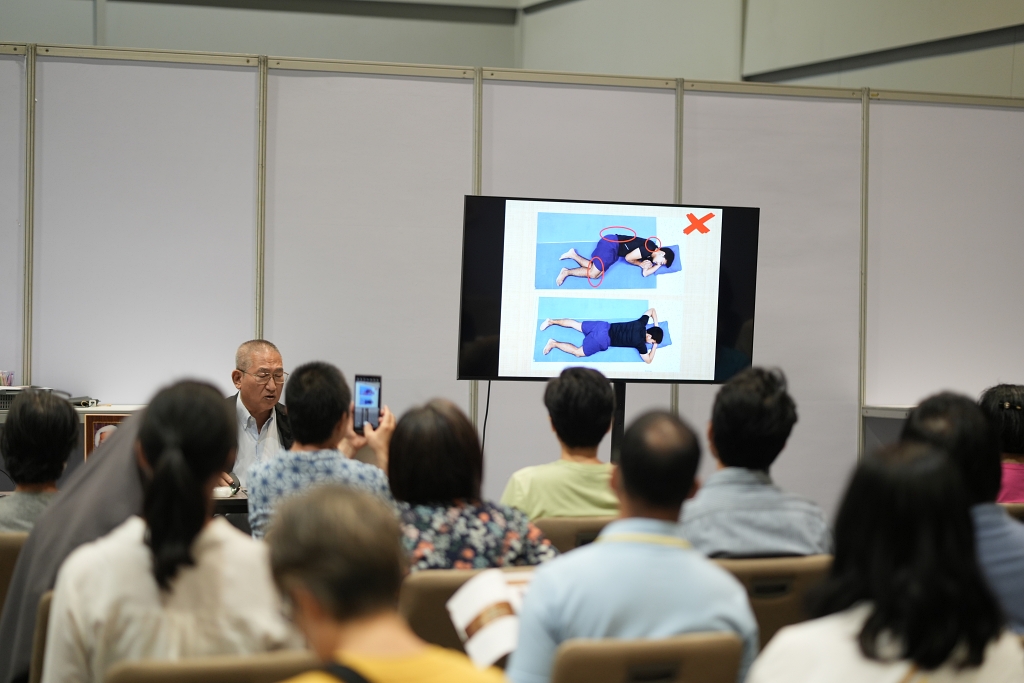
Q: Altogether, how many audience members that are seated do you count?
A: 12